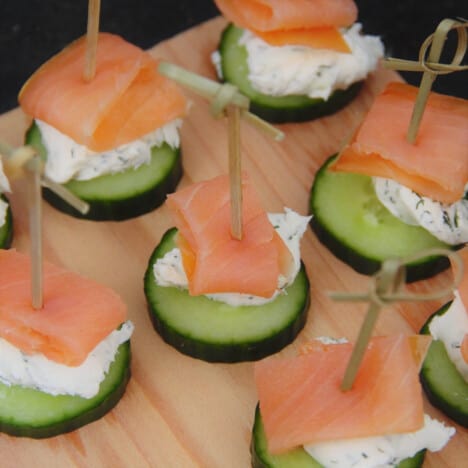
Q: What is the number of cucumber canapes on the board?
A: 8